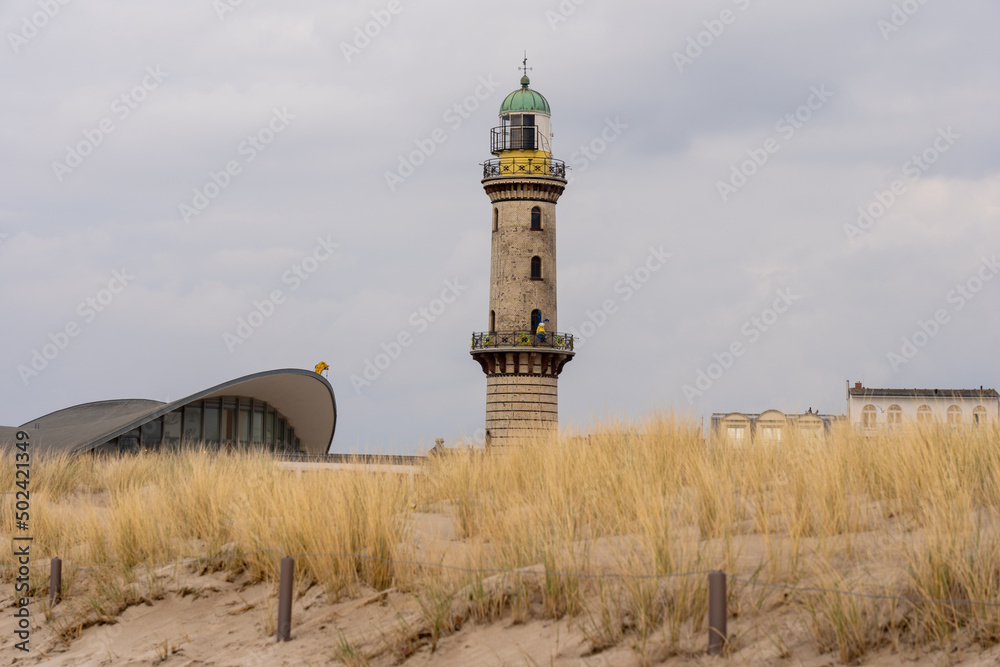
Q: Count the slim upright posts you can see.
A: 3